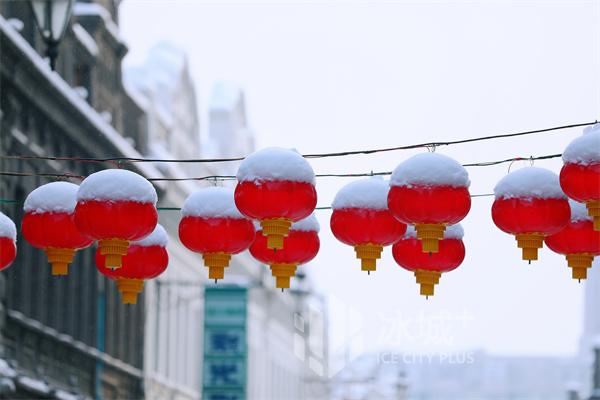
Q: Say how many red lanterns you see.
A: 13